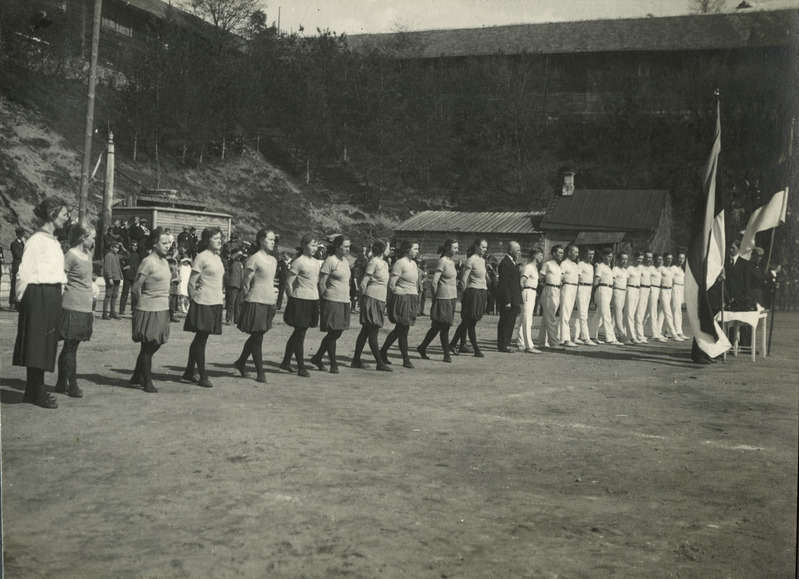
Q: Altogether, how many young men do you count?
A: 11